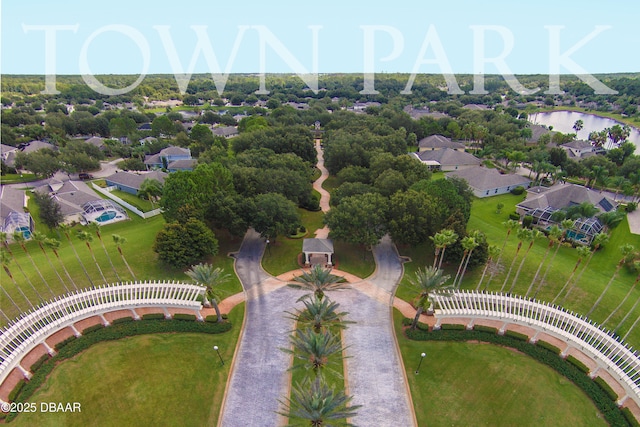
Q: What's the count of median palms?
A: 4